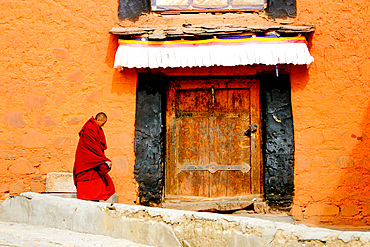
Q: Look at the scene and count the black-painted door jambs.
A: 2